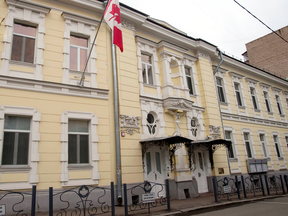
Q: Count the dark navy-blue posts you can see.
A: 12